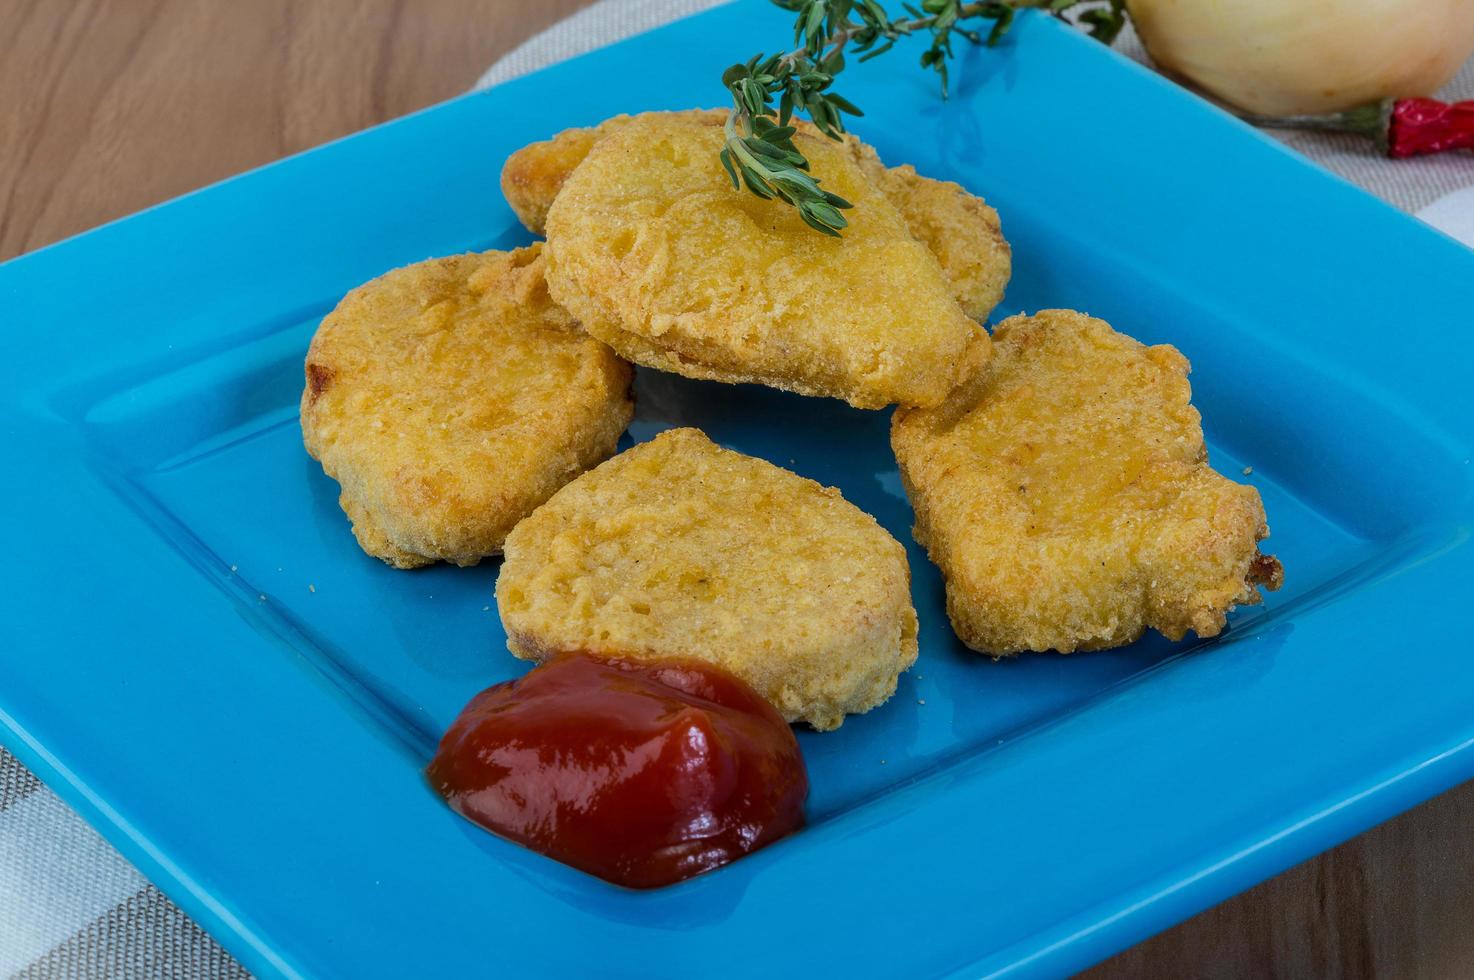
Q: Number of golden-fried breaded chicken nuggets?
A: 5